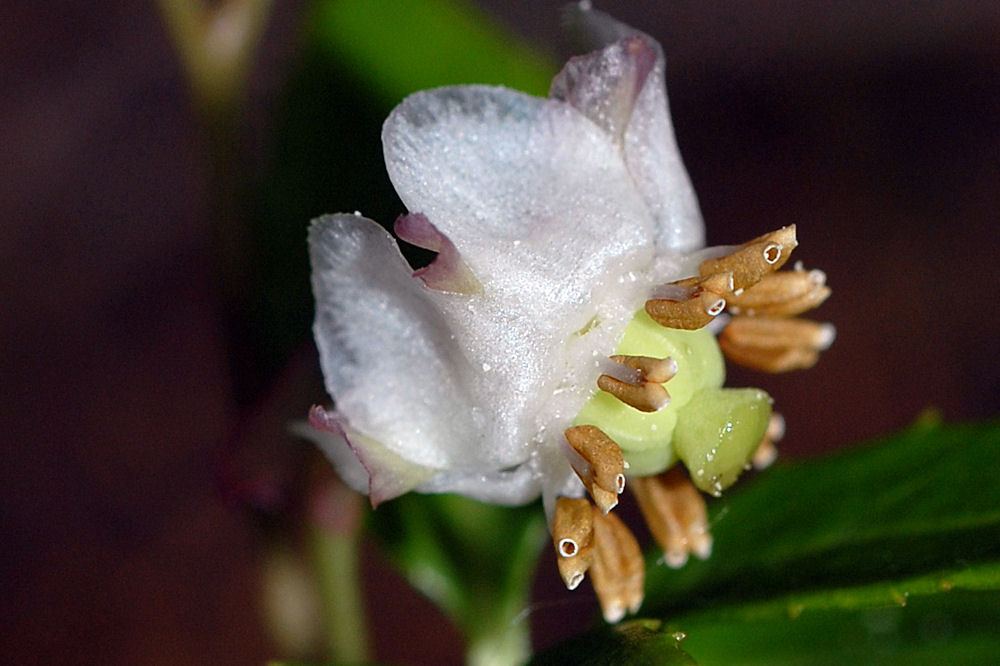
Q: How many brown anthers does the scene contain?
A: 10